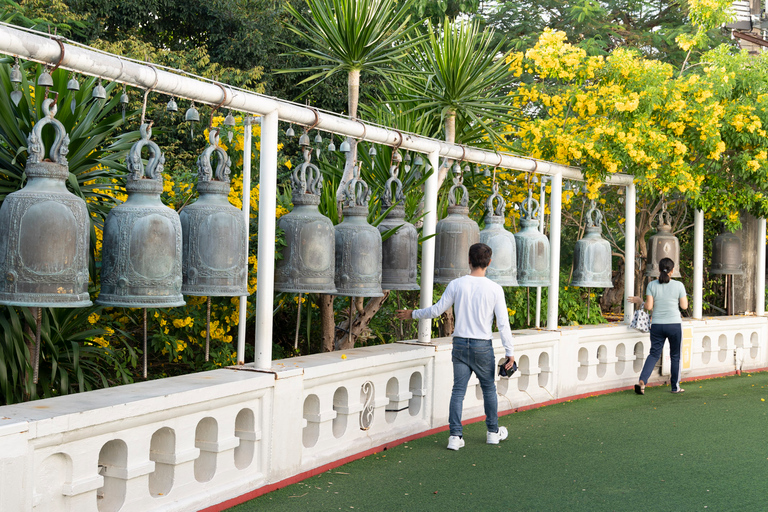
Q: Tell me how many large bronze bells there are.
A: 12